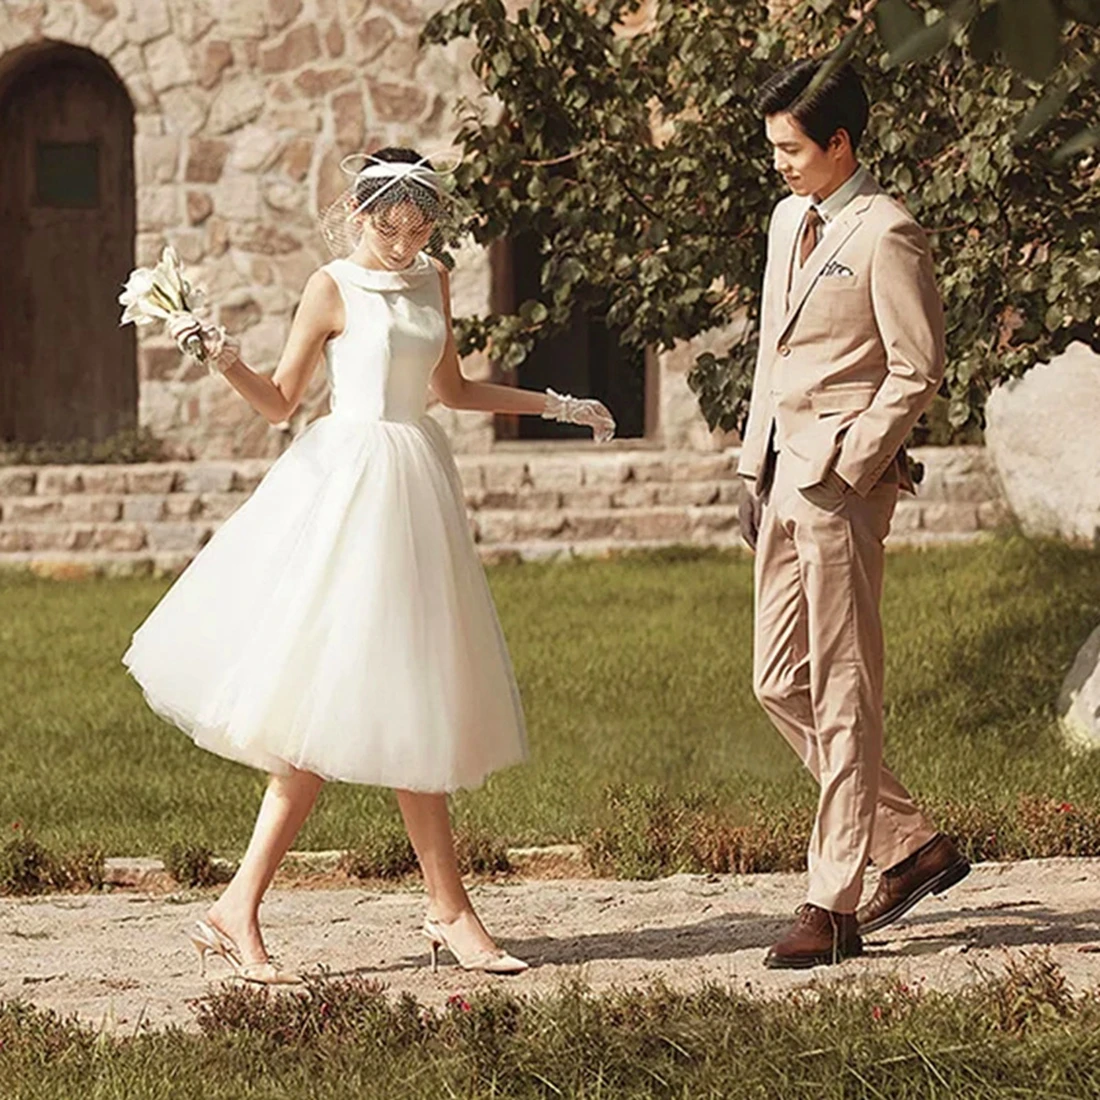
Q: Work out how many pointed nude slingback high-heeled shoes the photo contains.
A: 2